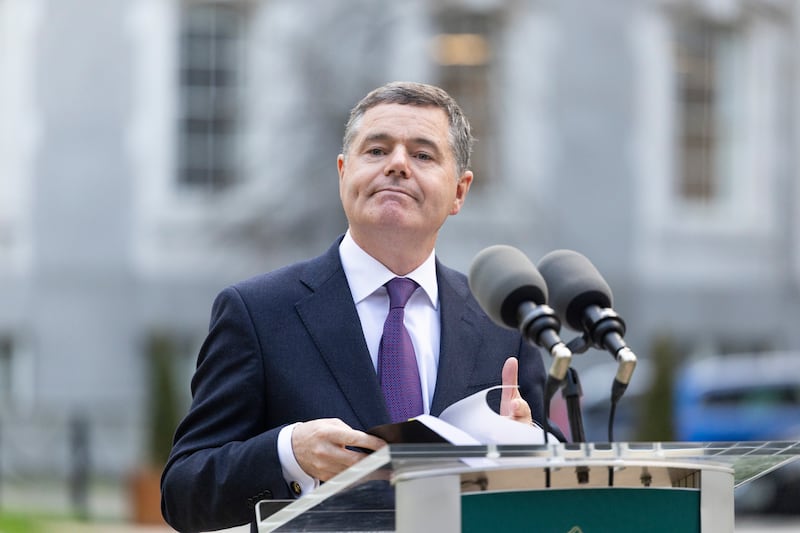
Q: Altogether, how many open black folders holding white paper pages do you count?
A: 1